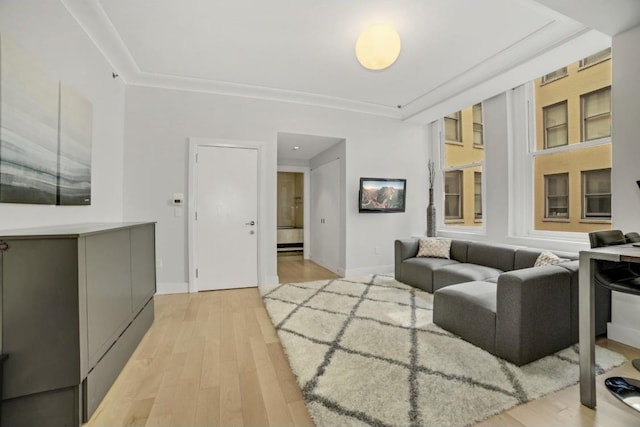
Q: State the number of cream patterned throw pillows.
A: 2